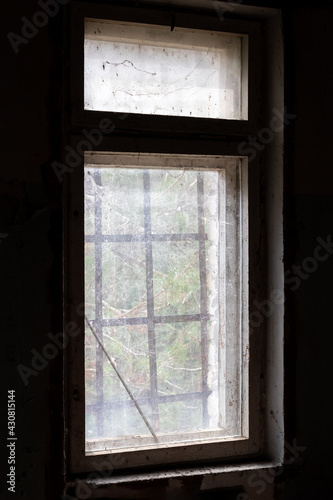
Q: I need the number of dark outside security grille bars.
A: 6